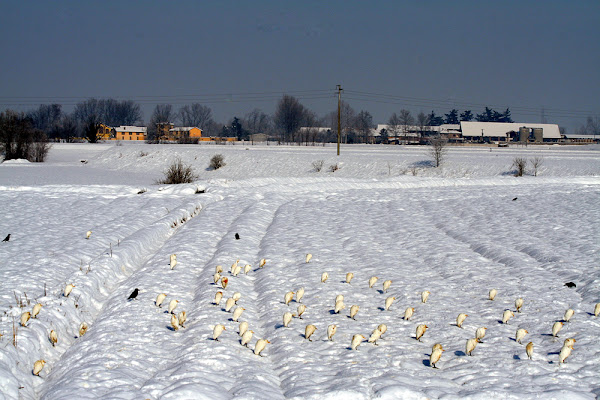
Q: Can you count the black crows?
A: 5